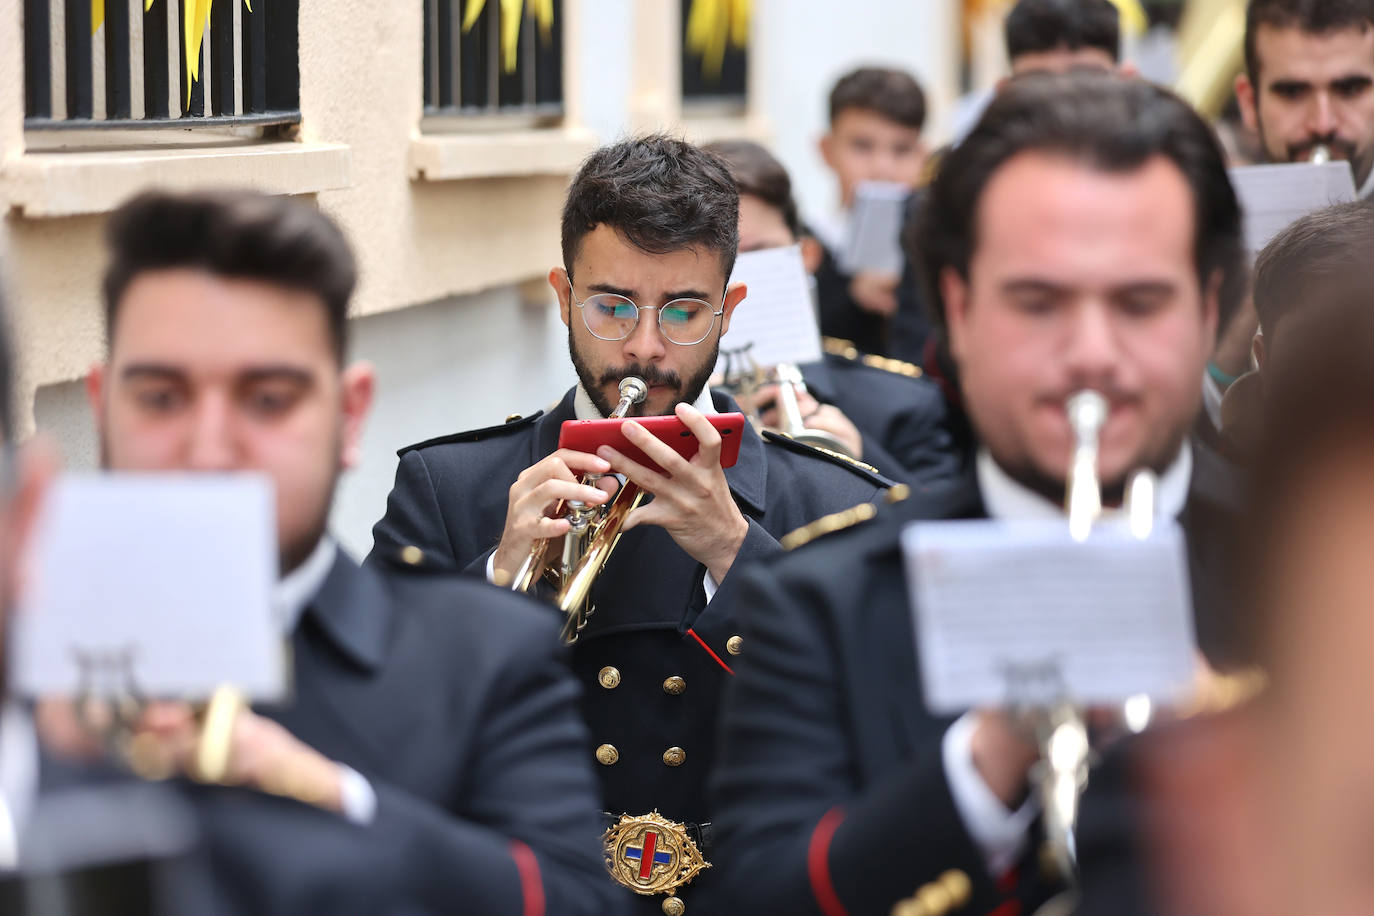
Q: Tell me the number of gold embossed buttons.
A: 6